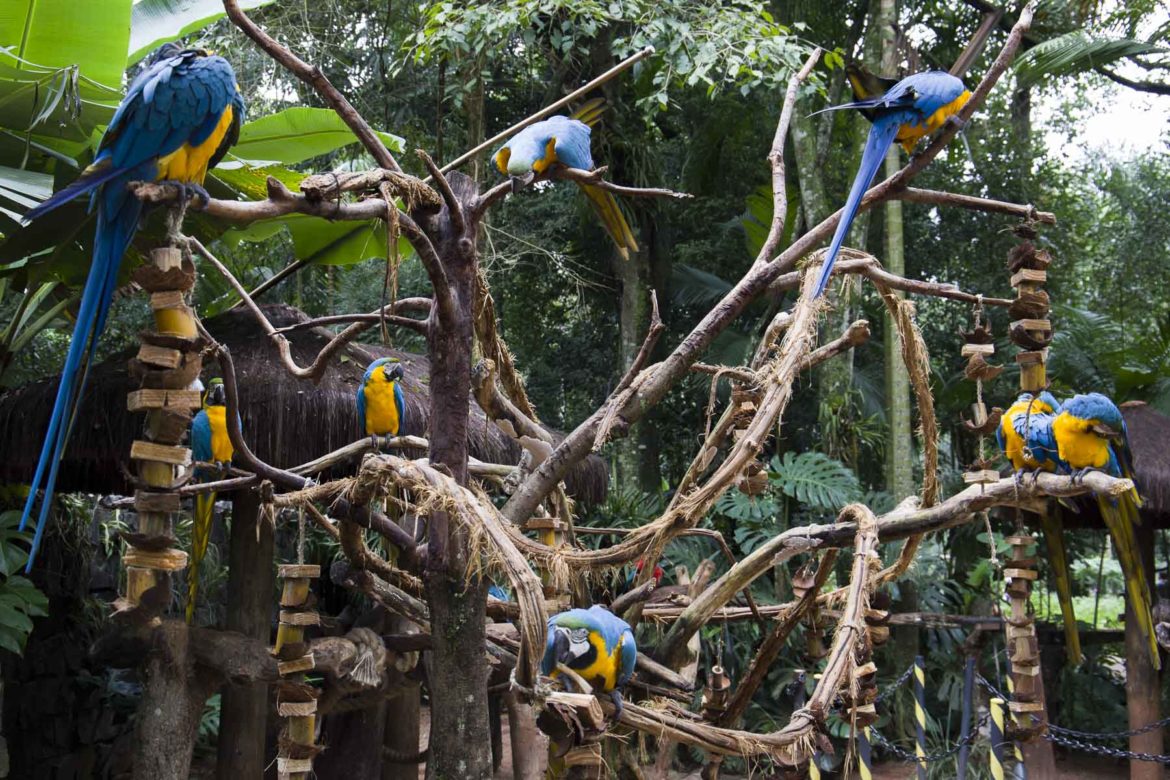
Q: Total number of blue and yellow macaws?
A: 8